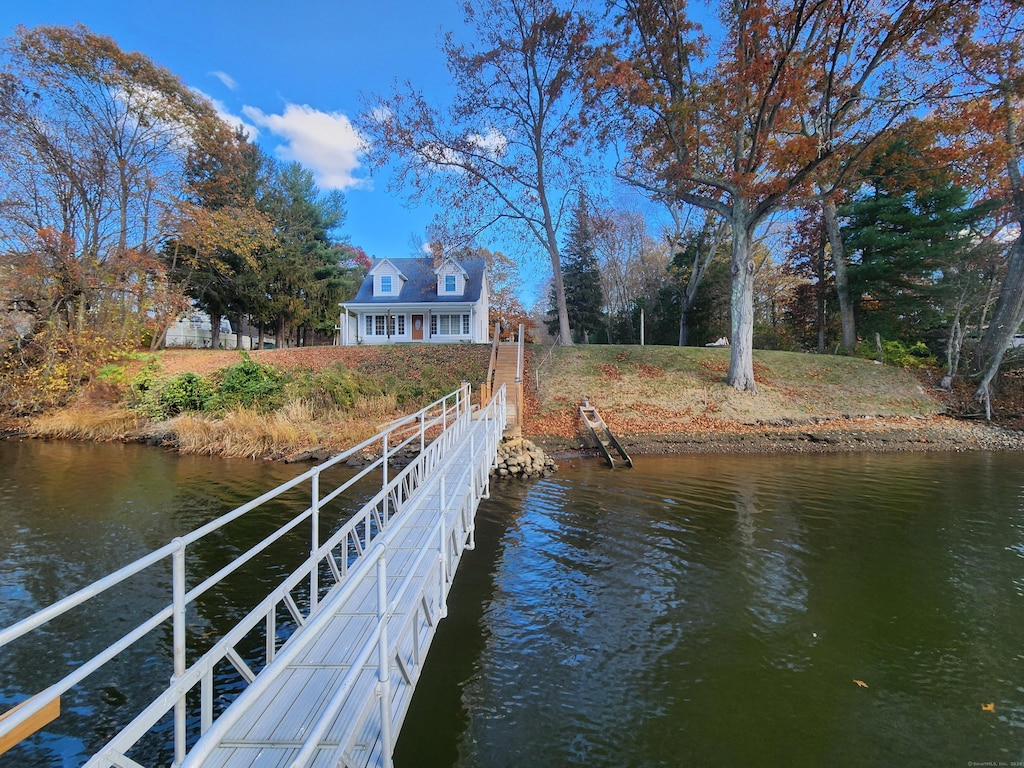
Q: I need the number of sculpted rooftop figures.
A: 0